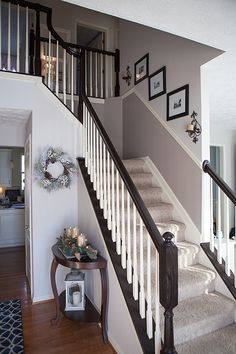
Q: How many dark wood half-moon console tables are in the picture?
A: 1